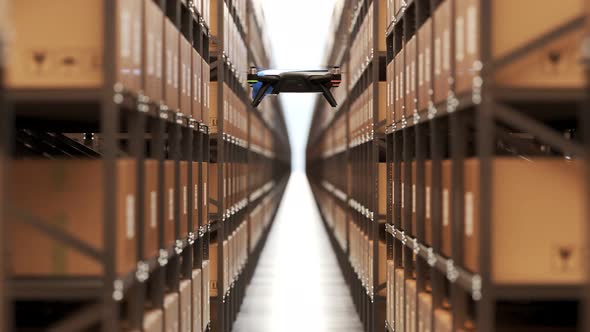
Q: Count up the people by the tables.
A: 0